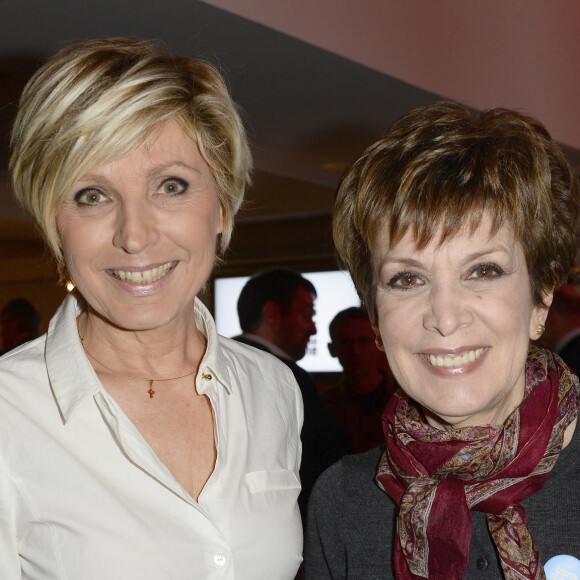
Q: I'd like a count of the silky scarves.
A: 1